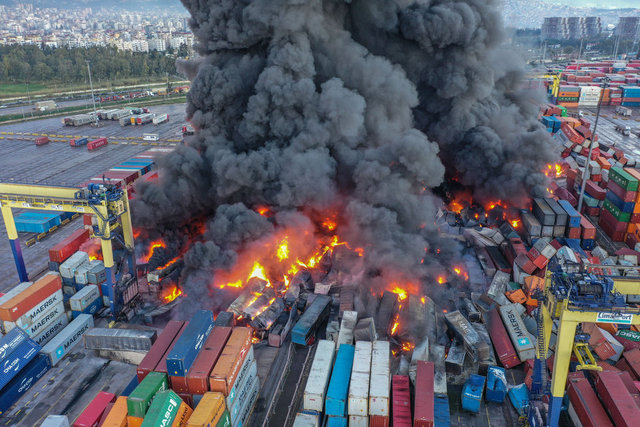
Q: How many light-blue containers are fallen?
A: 3